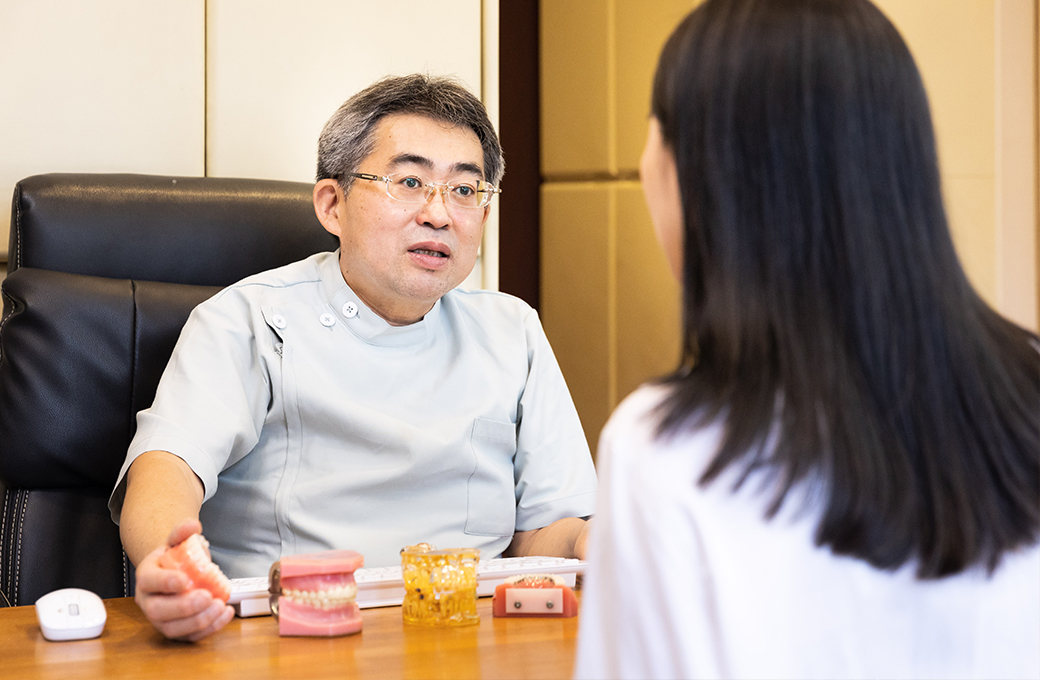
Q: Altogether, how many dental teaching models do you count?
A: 4